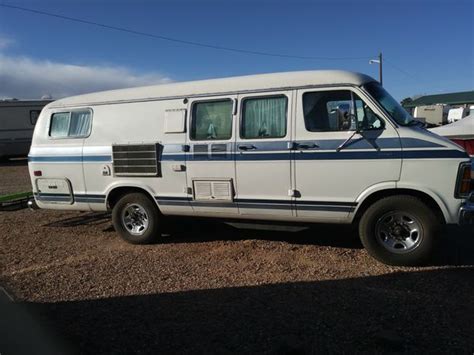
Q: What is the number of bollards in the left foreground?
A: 0